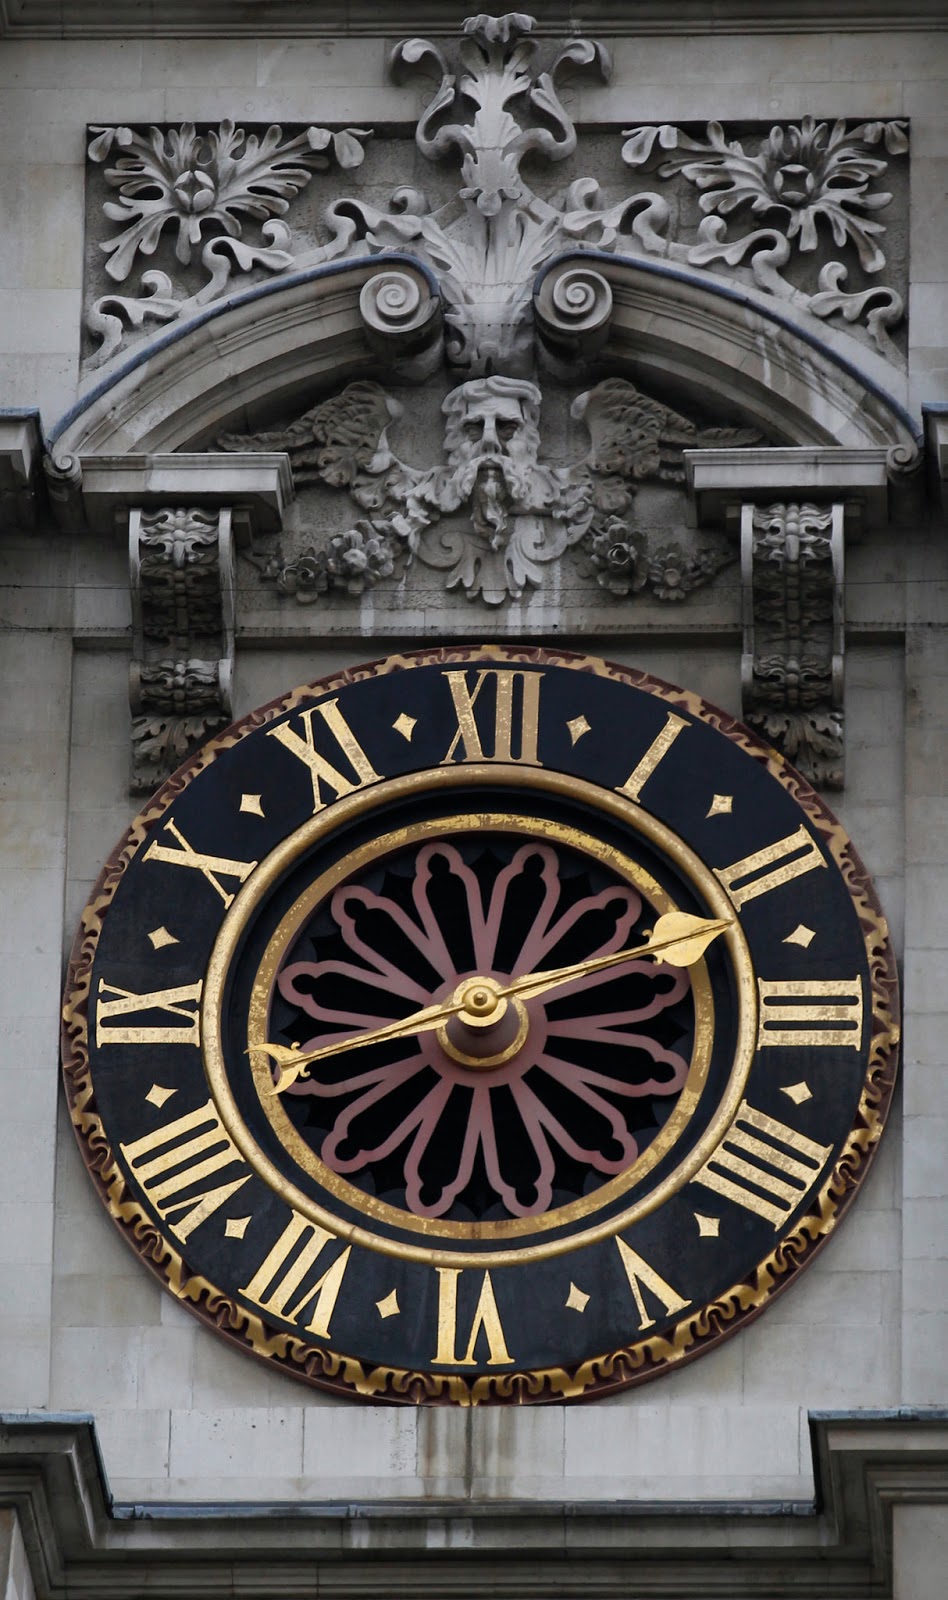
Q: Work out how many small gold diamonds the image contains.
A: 12